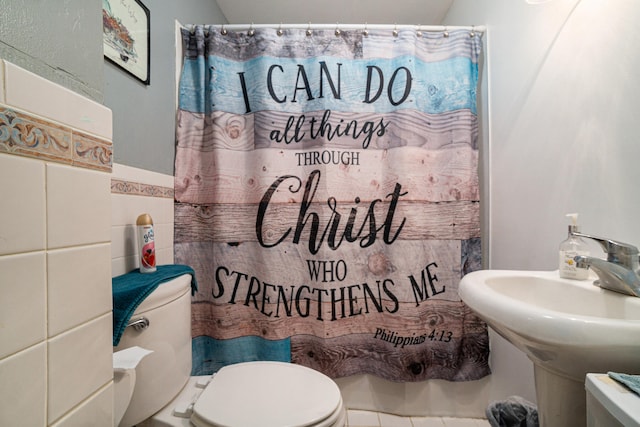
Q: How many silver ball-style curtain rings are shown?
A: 12